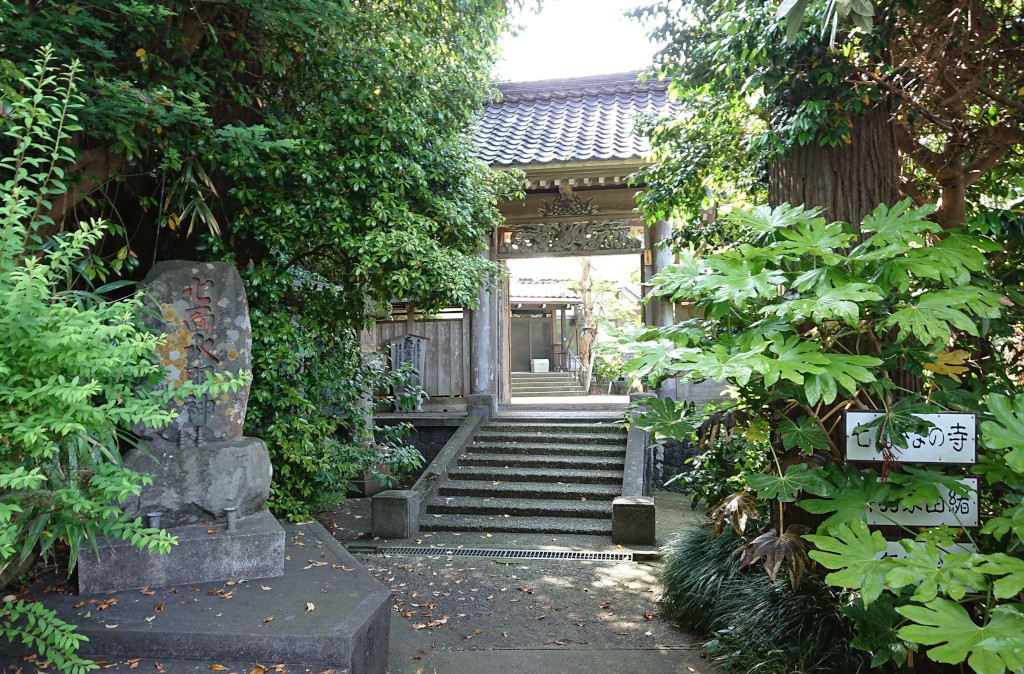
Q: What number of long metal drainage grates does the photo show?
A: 1